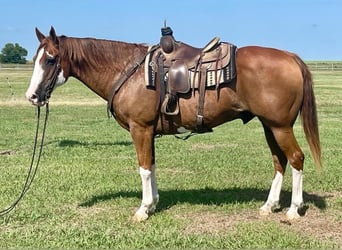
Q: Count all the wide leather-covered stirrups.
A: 1